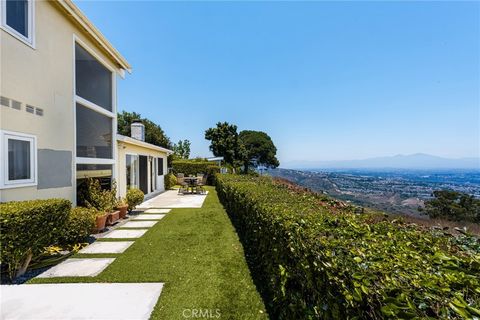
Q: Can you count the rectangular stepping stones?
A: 6